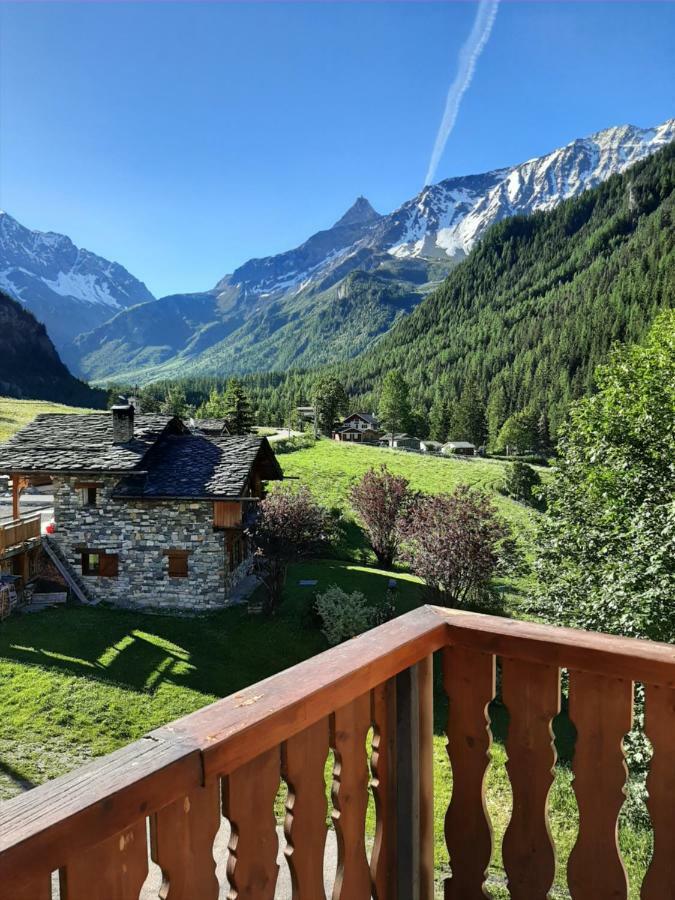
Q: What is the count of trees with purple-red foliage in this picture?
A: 3